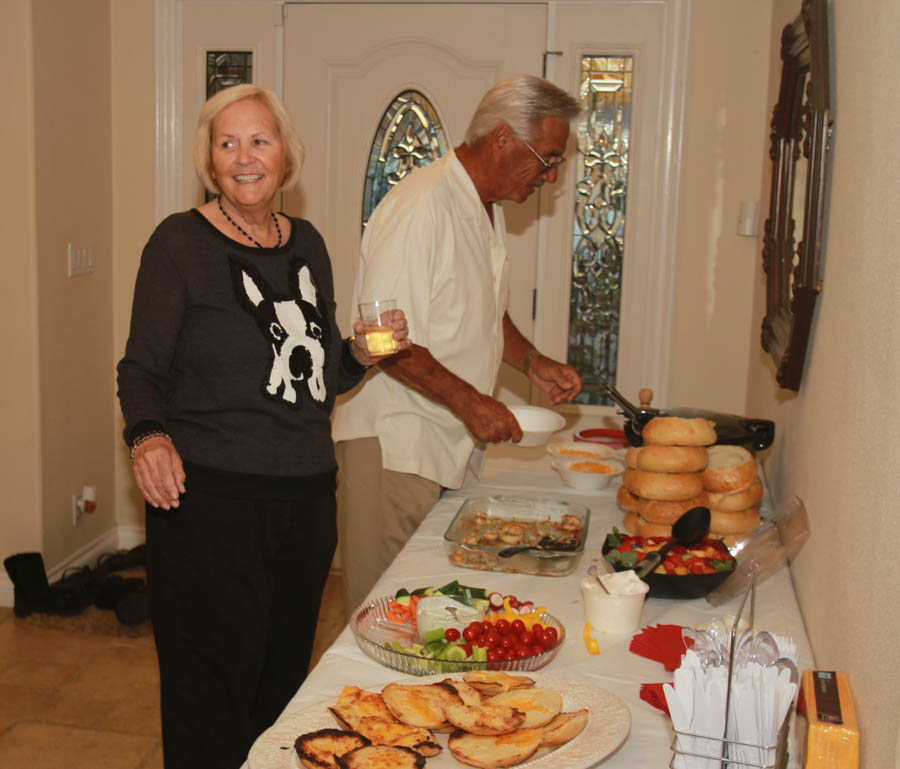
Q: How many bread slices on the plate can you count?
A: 11